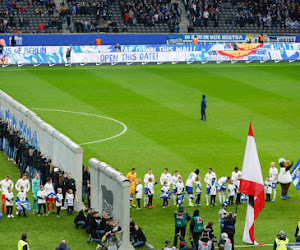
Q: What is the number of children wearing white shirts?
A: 14